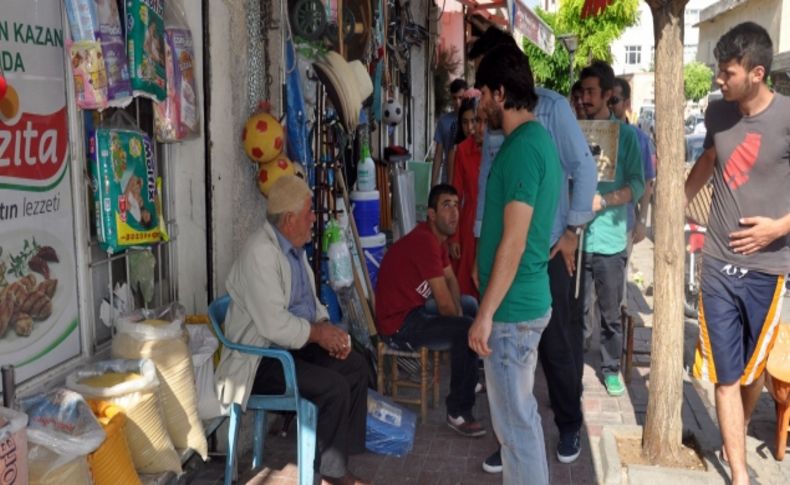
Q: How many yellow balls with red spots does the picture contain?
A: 2